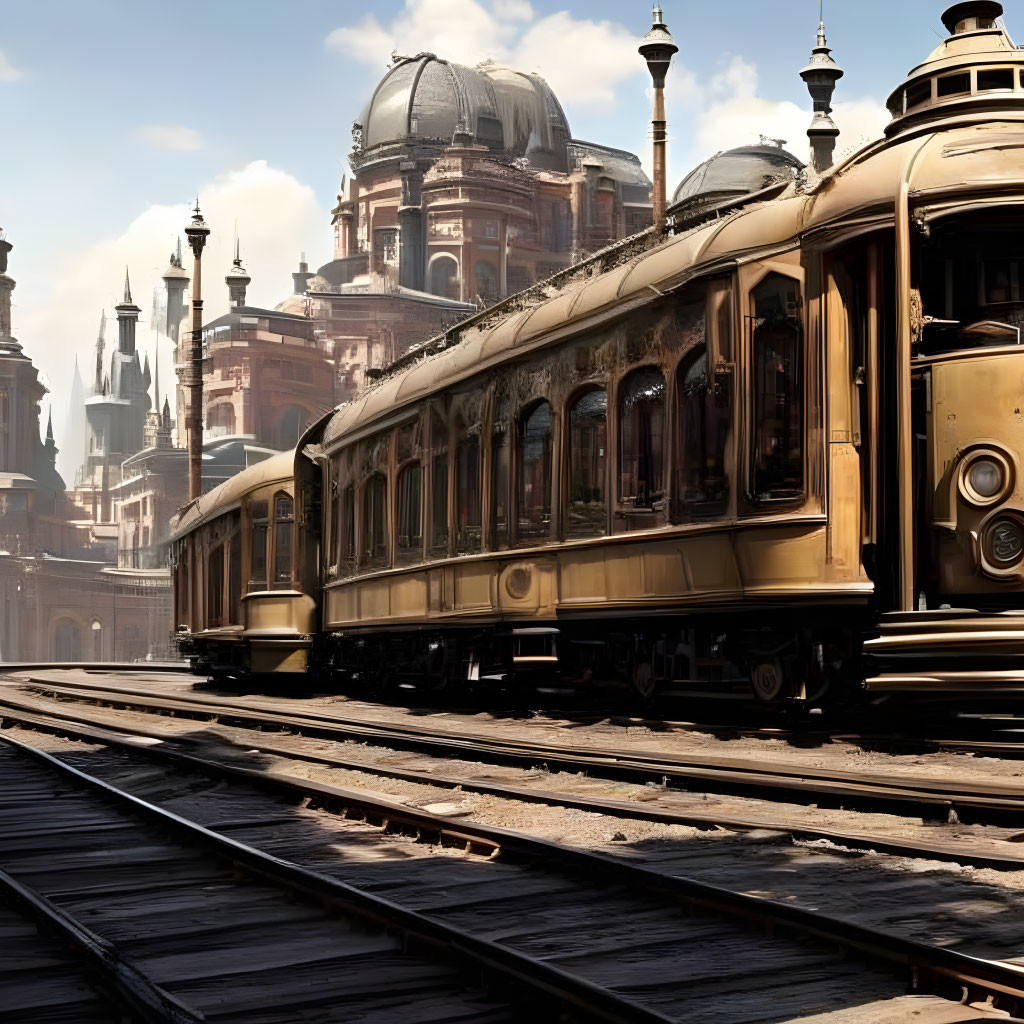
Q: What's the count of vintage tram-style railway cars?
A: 2